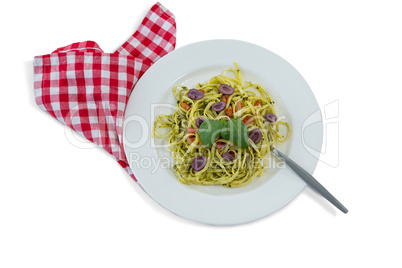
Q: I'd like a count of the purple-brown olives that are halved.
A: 8